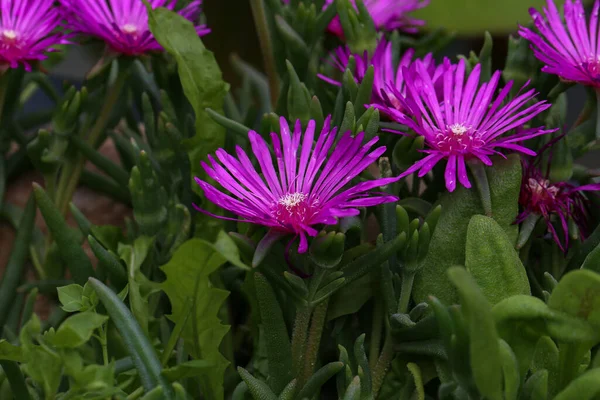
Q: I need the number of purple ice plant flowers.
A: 8